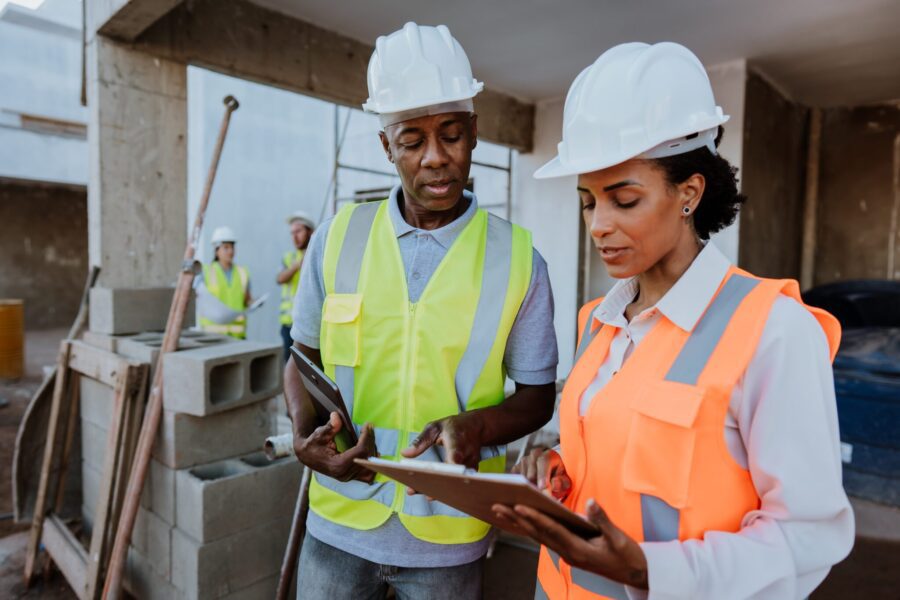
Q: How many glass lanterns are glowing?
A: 0